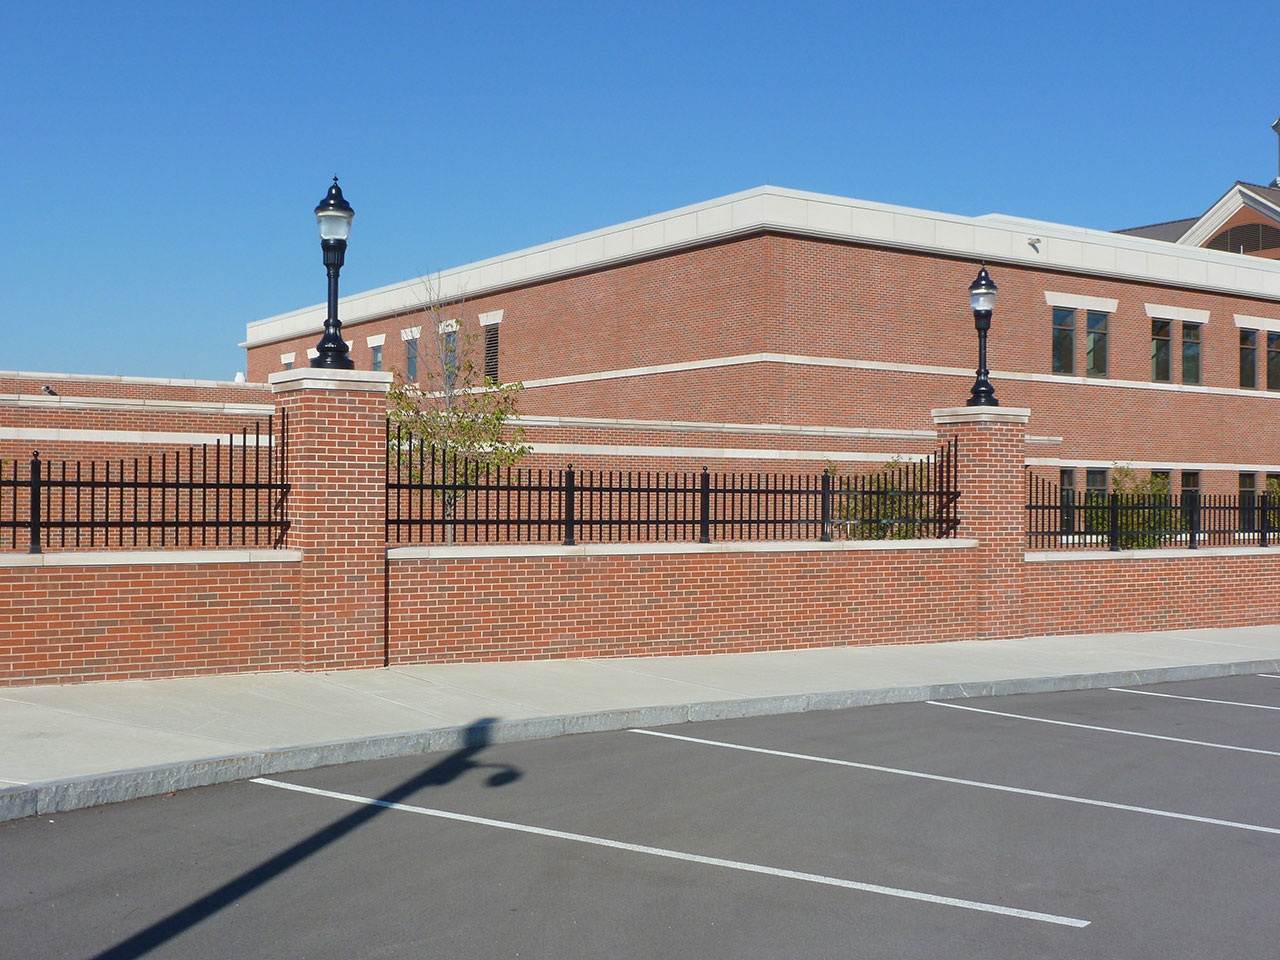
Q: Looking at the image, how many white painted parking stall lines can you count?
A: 5